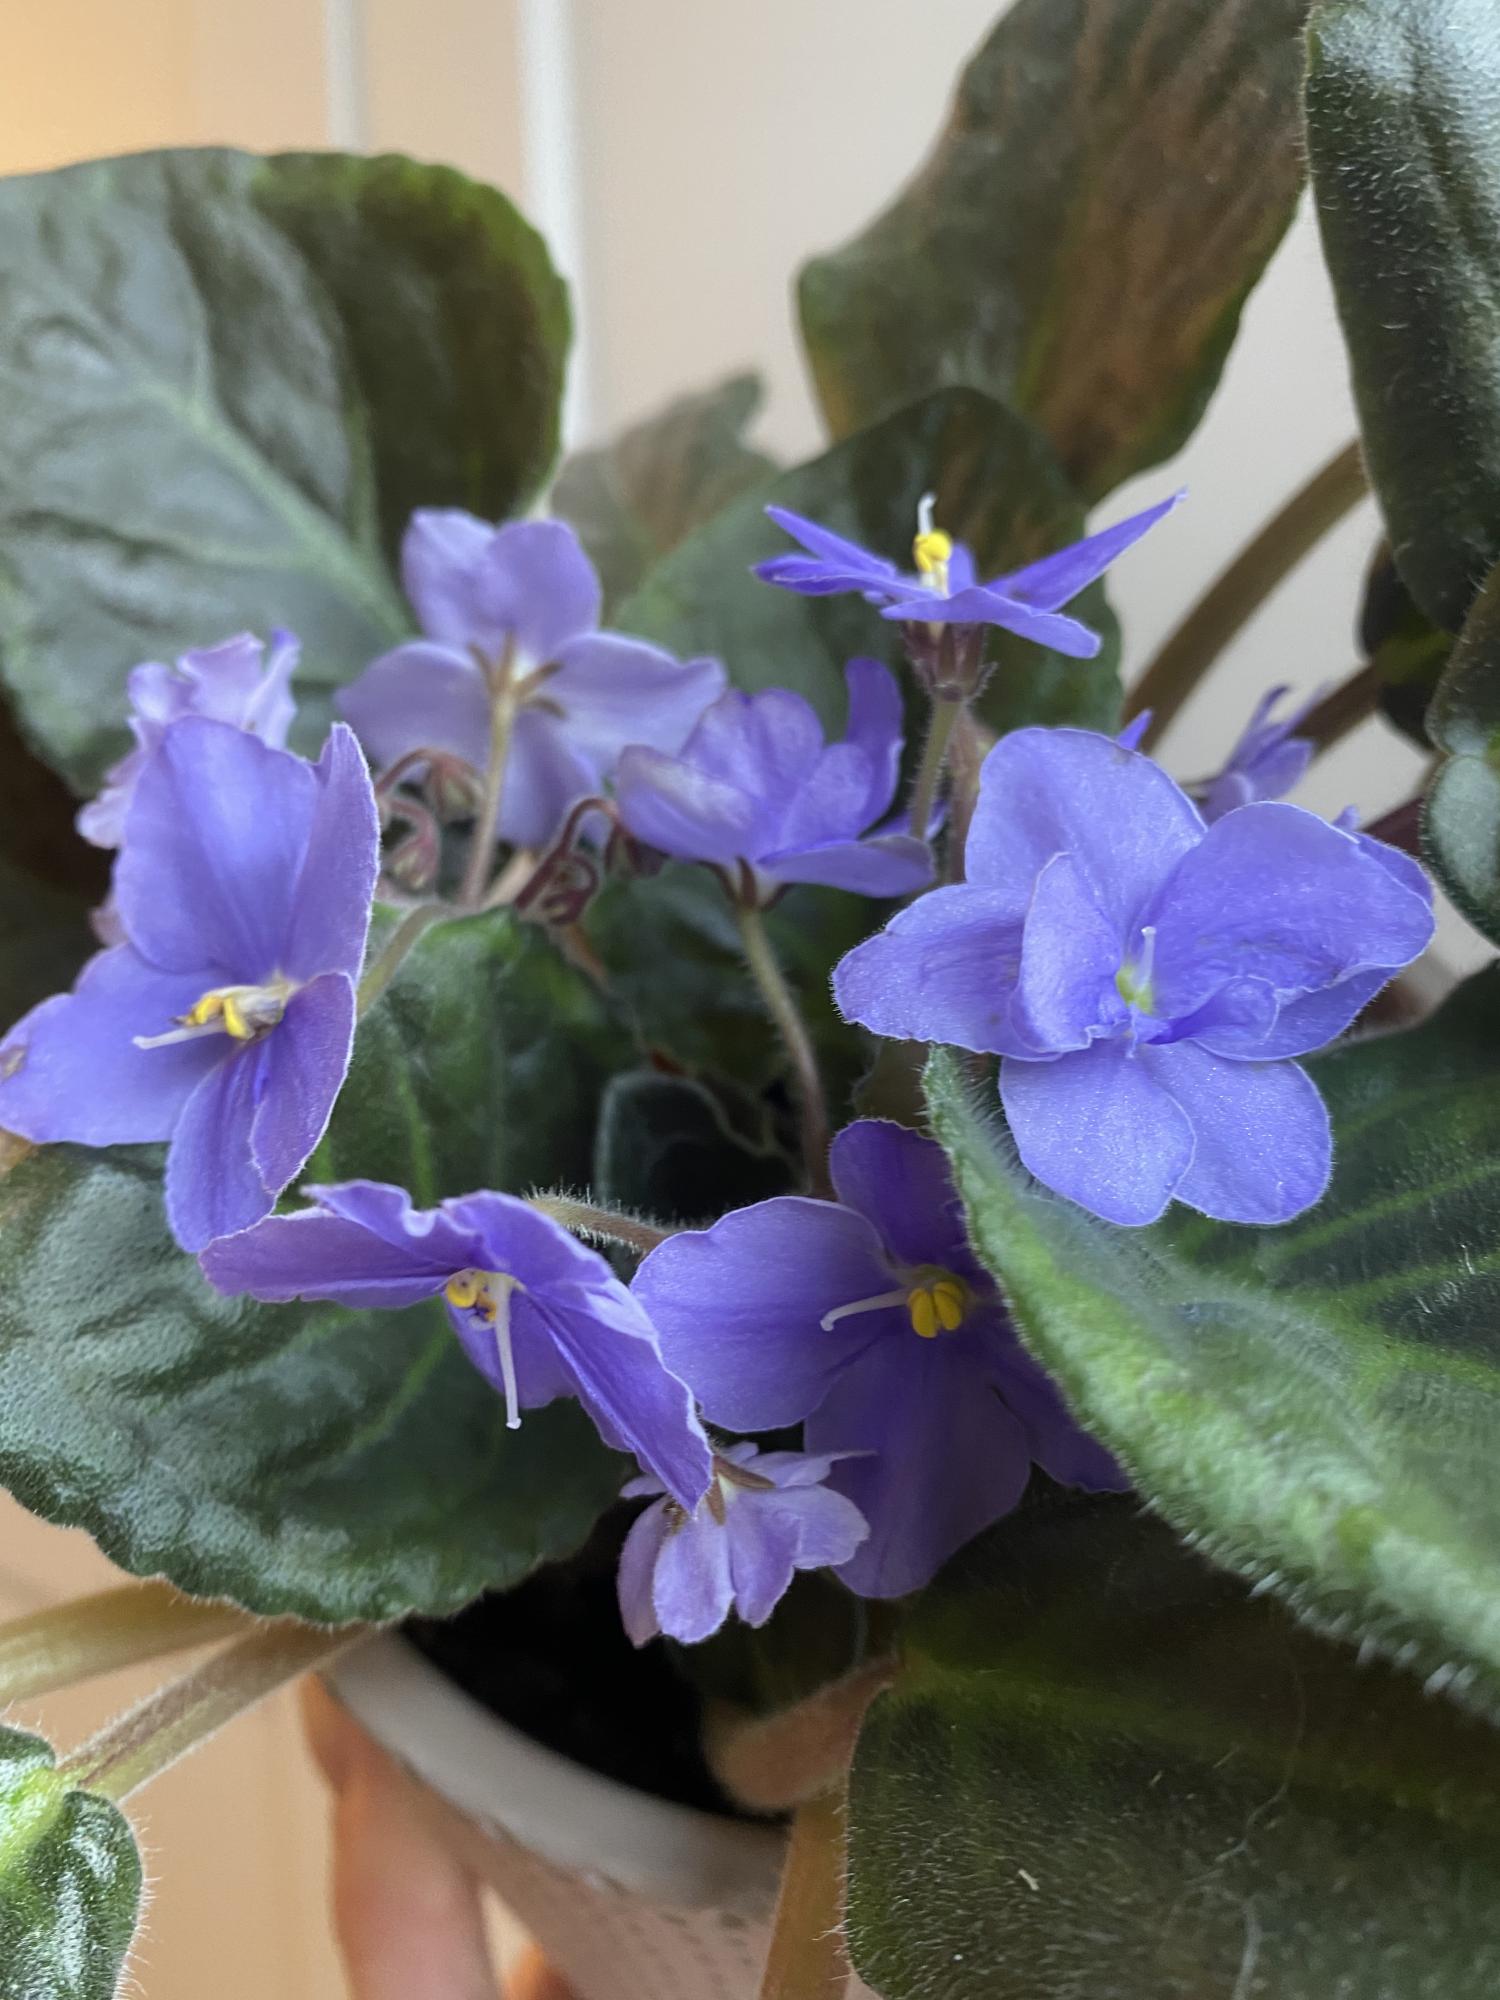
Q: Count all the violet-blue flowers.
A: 10